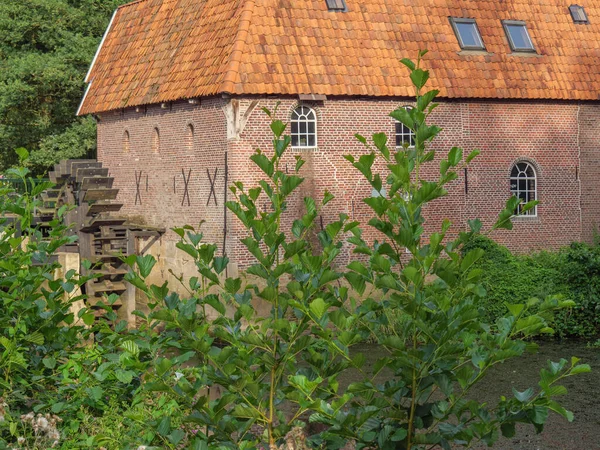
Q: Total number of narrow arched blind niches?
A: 3